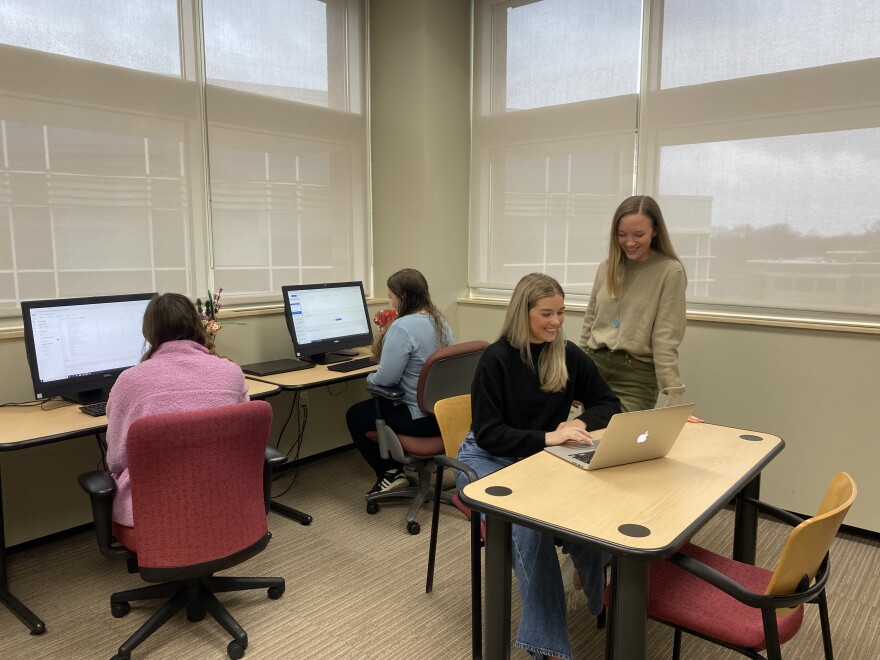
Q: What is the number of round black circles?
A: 3